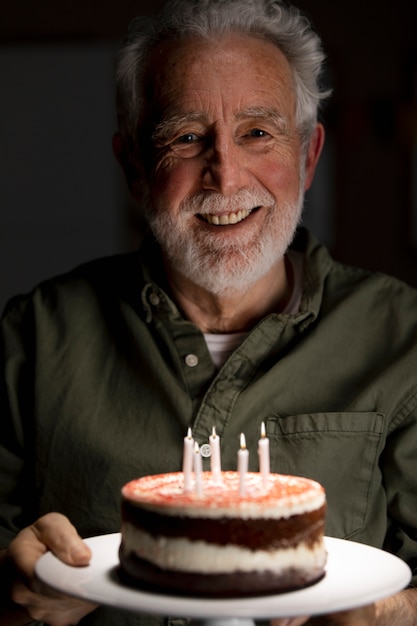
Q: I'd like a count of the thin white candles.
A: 5